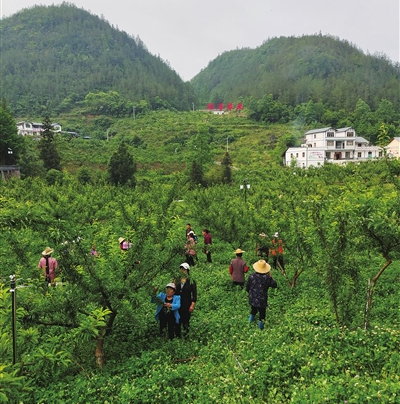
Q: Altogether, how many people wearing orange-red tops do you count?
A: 1